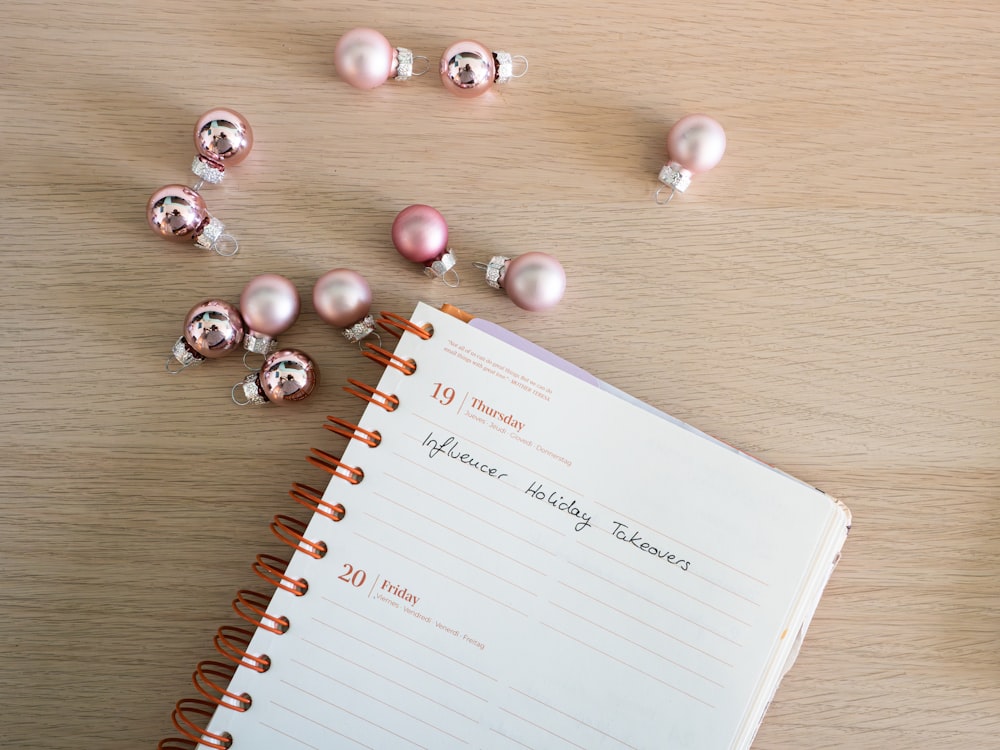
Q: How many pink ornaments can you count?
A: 11